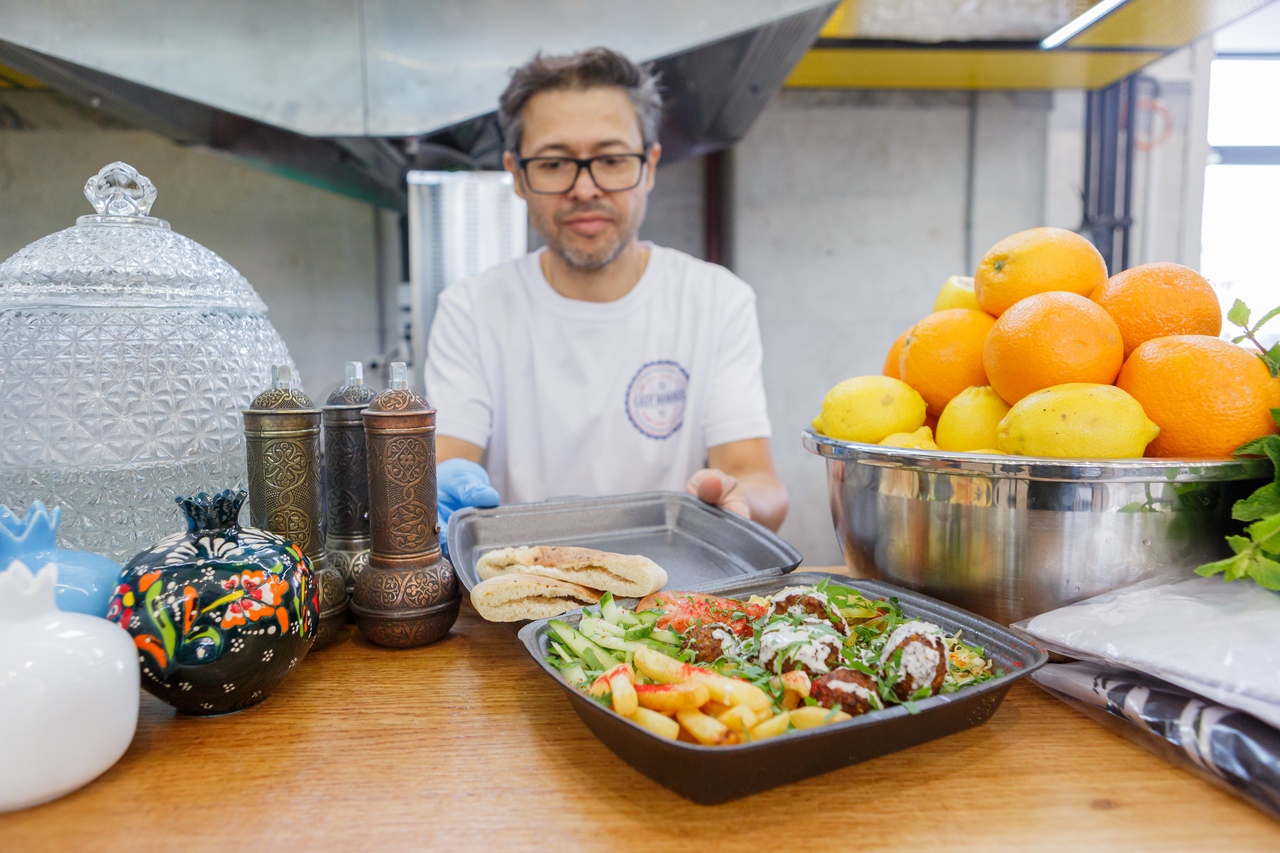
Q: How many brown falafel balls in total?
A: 5